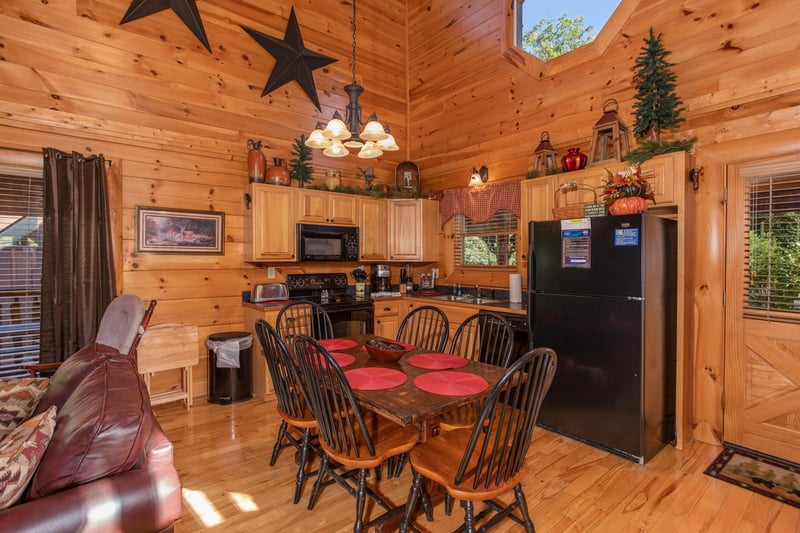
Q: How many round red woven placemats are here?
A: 6